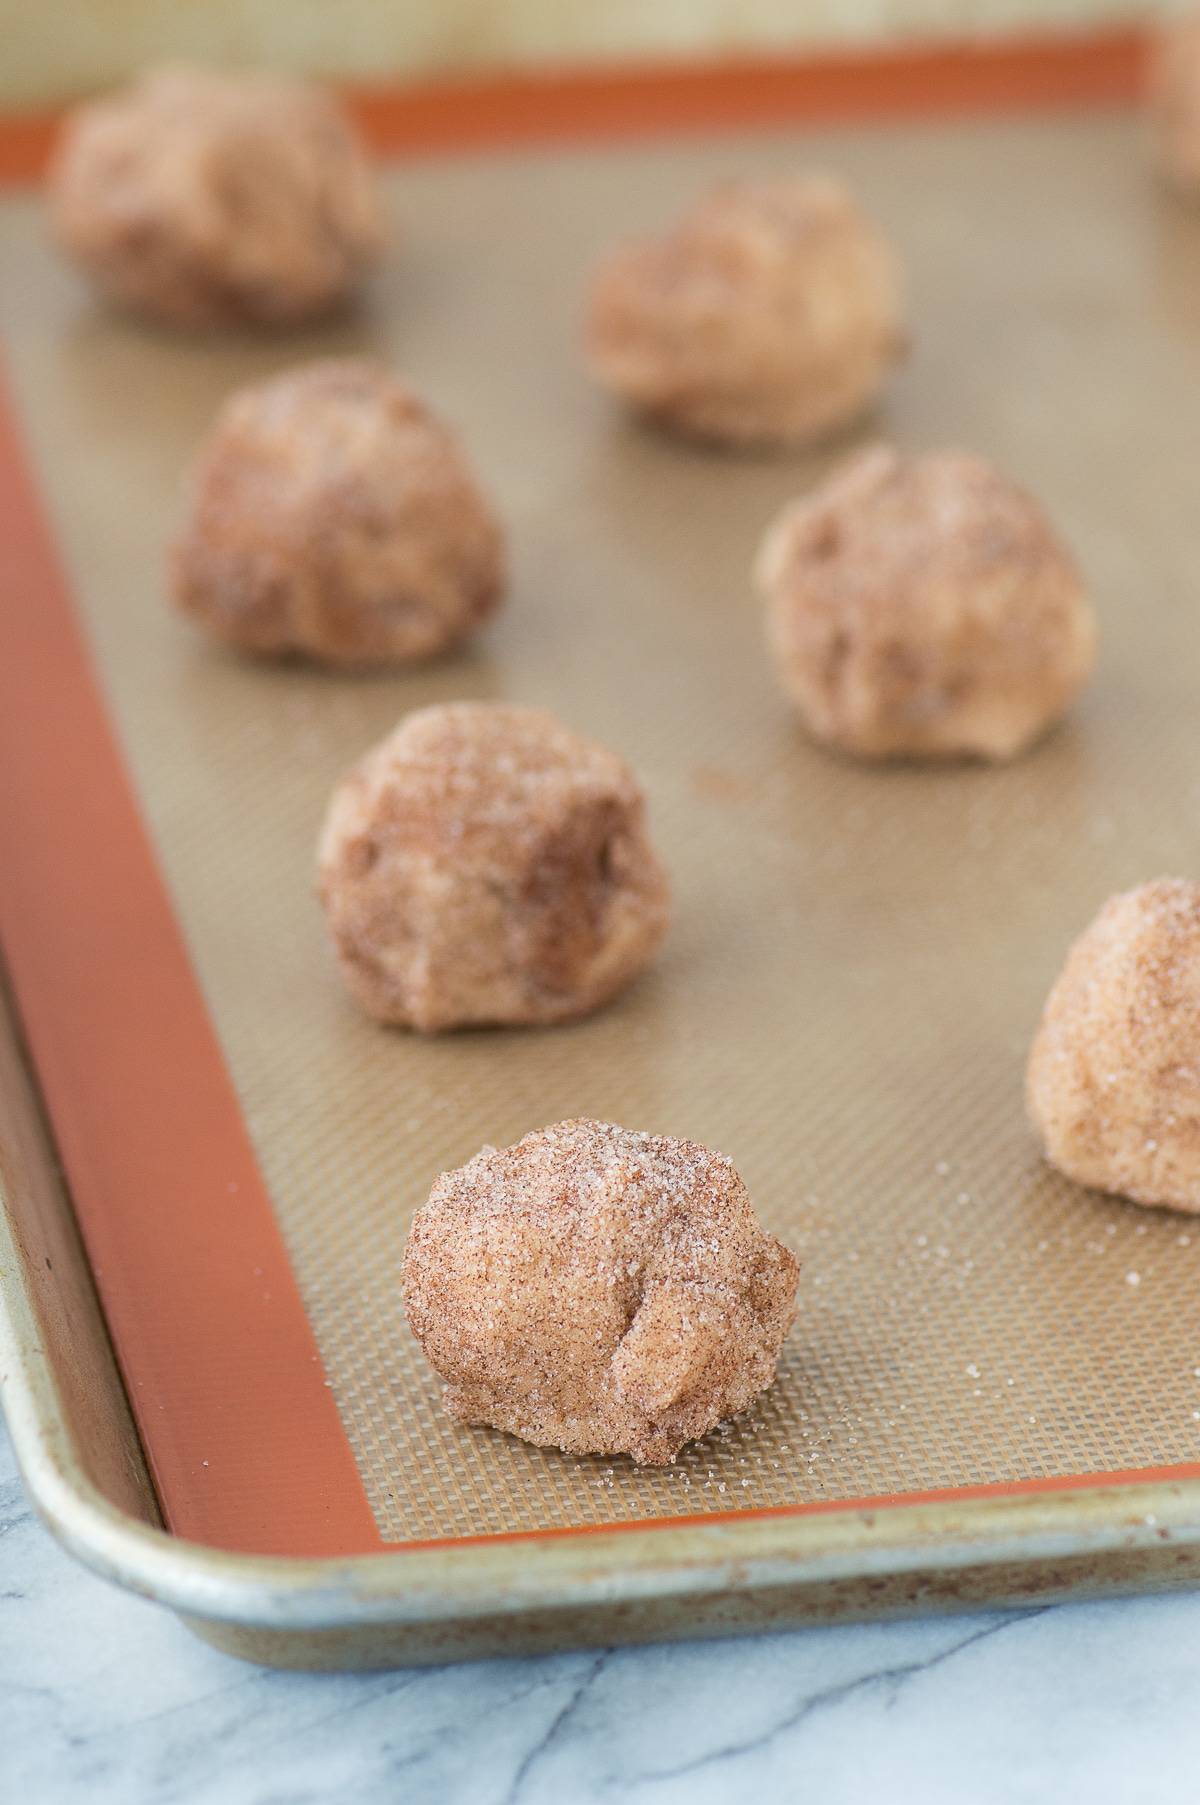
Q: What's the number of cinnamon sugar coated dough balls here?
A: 8